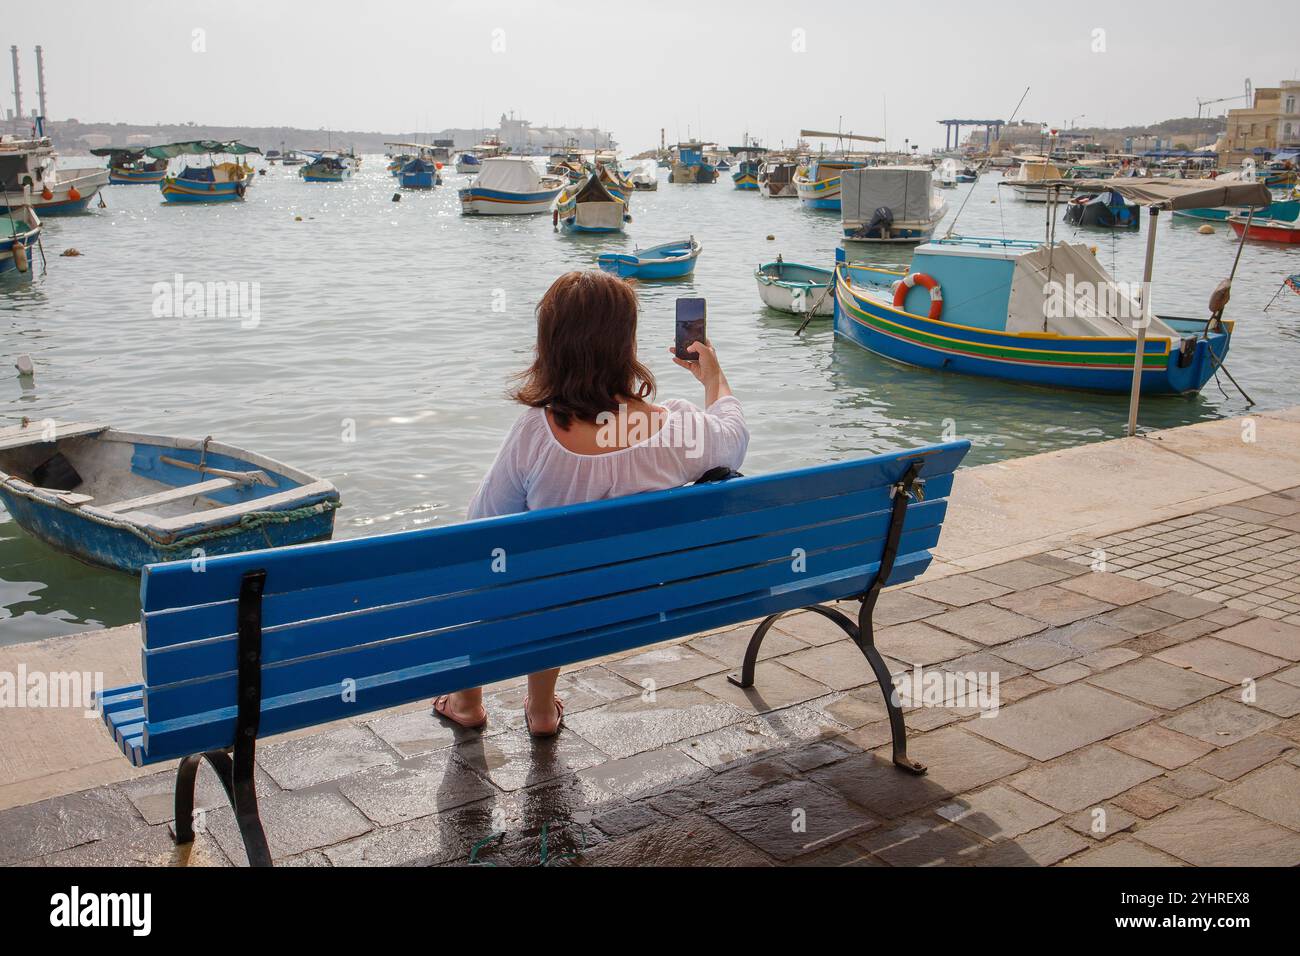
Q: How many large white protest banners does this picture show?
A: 0